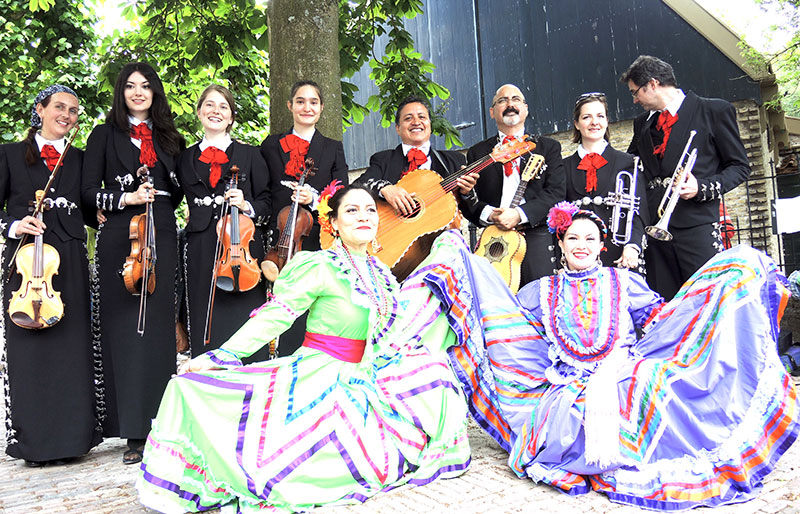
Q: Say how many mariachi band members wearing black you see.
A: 8